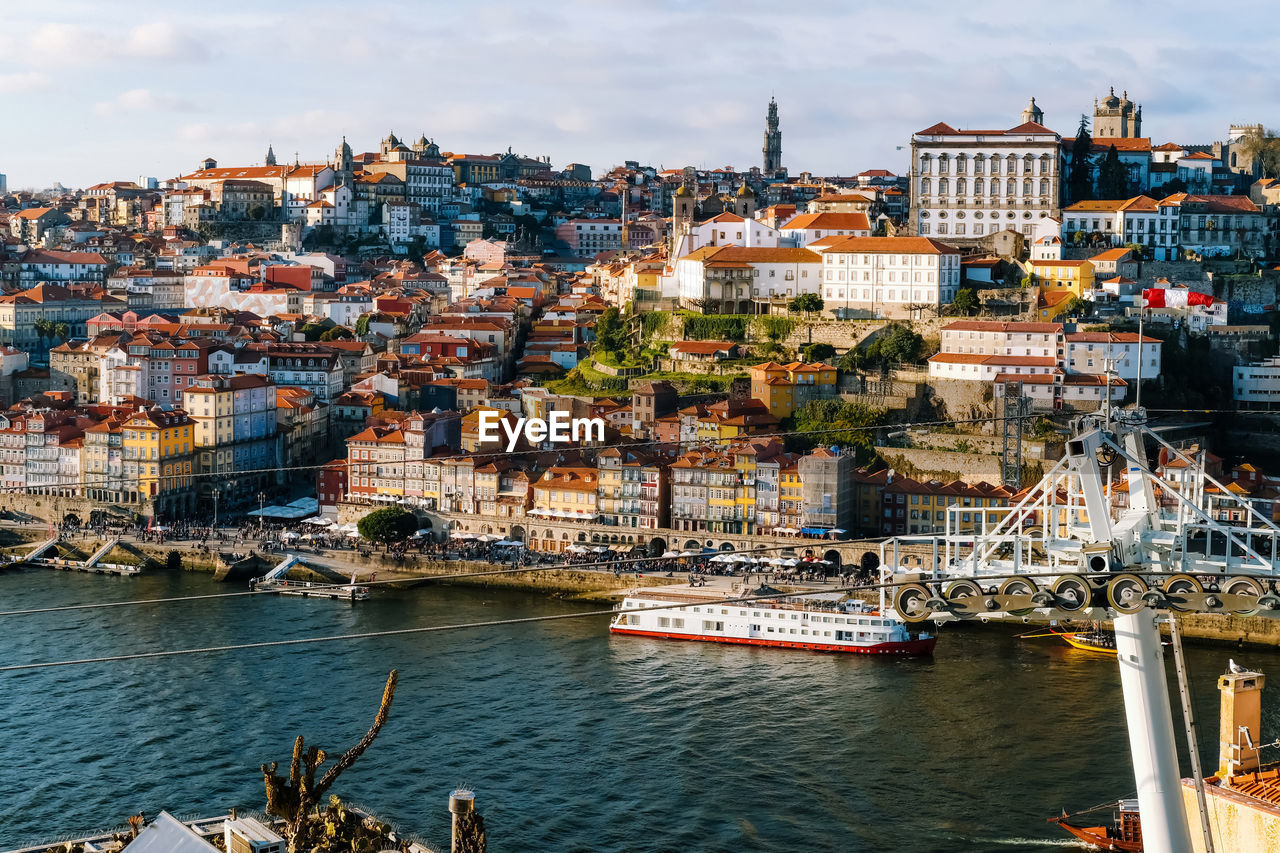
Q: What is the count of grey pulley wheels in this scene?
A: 7